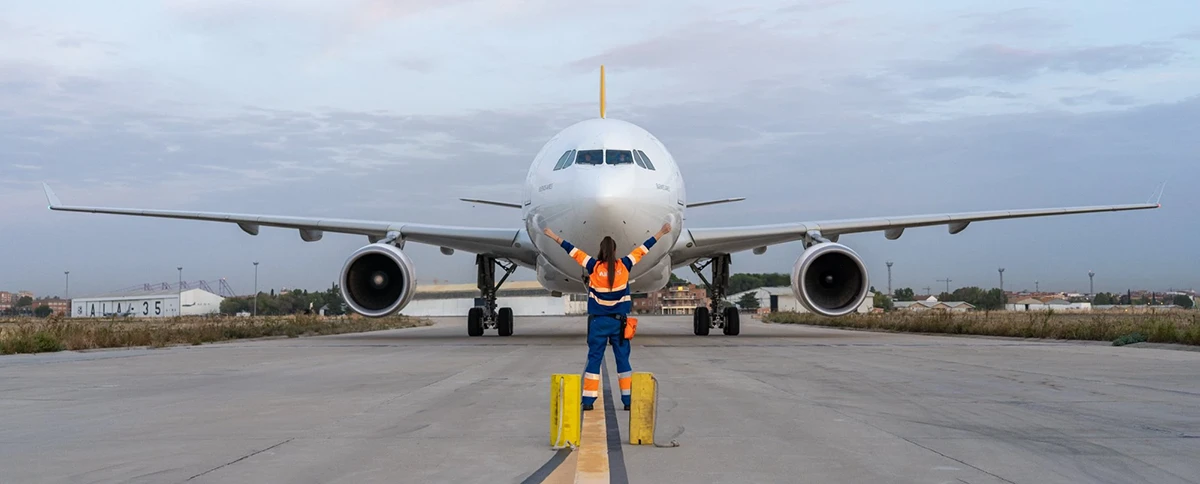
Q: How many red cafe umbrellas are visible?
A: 0